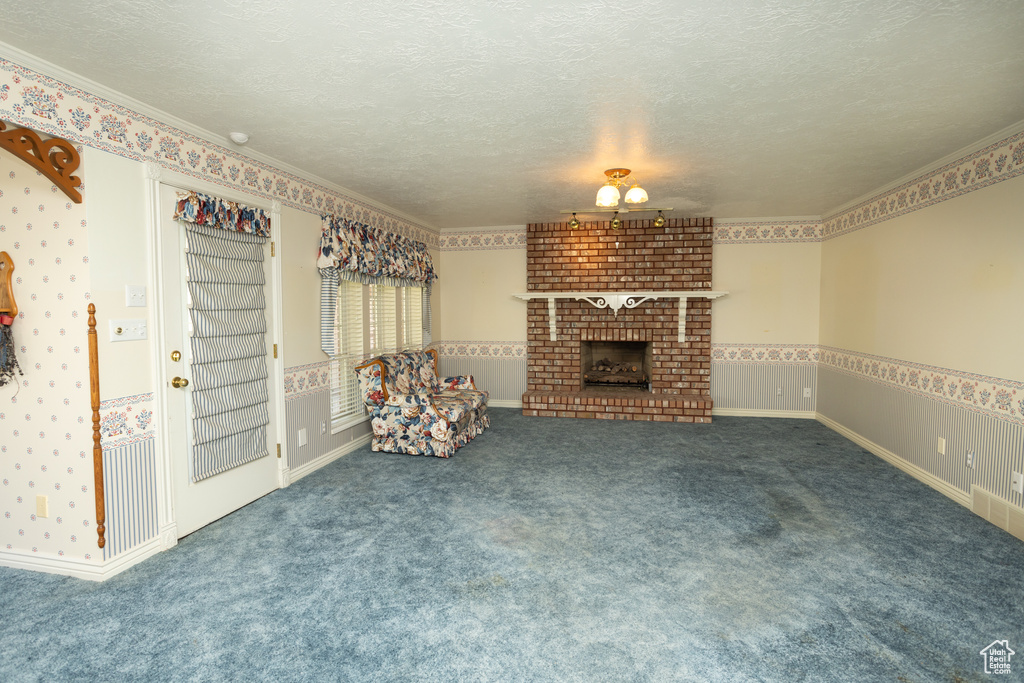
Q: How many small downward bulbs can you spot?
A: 3